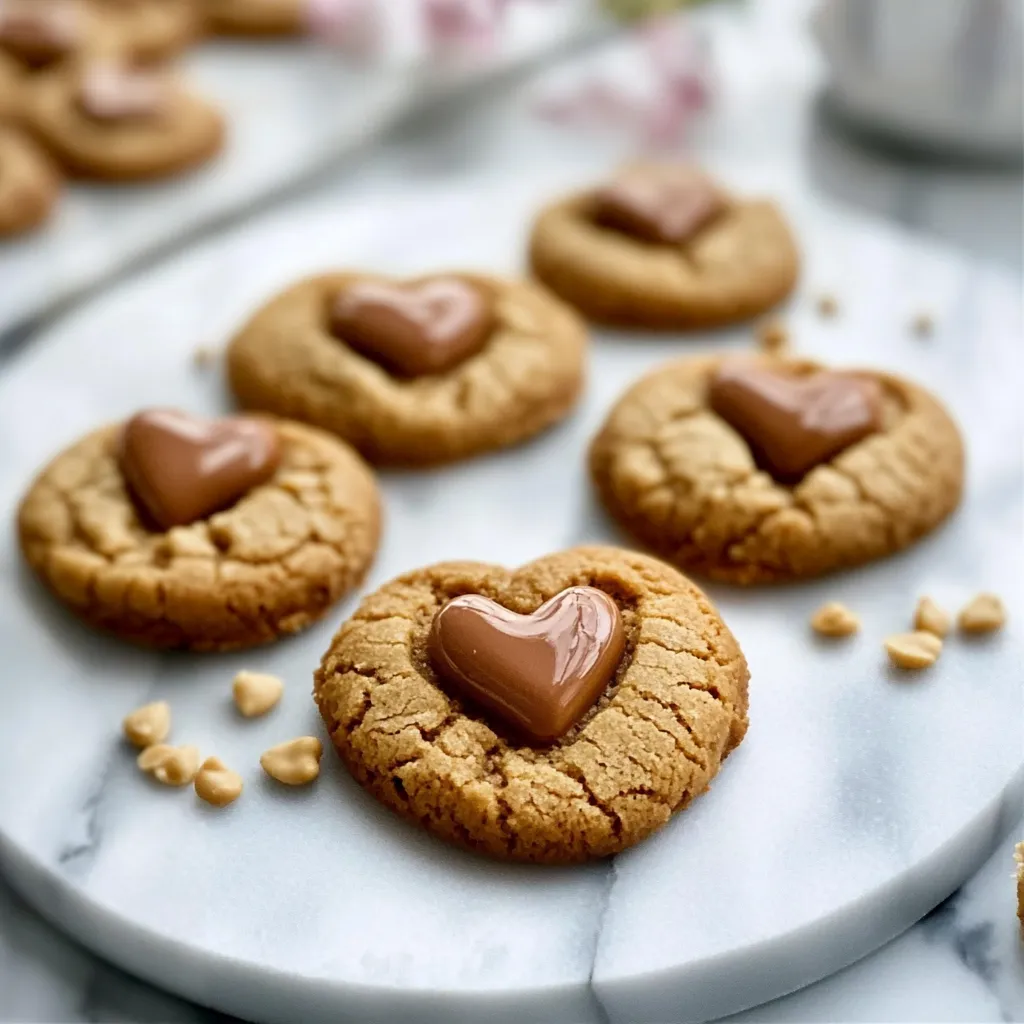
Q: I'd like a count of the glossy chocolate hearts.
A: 5